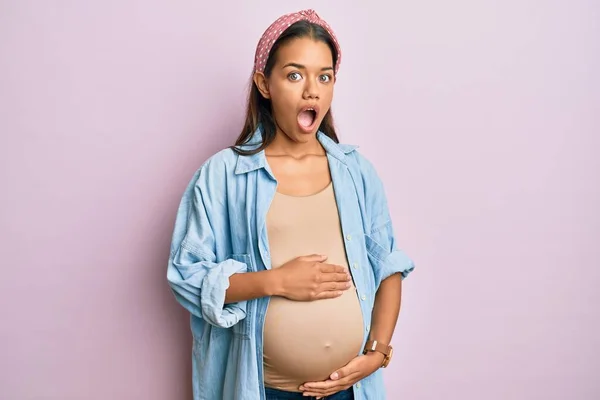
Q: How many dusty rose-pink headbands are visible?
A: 1